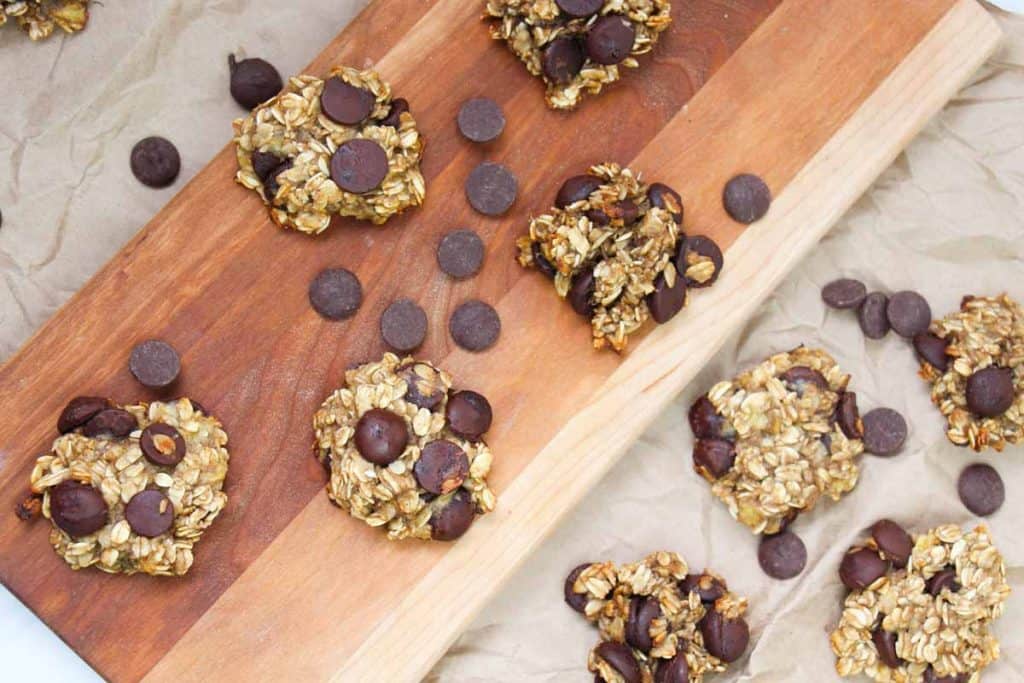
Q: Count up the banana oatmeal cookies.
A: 10